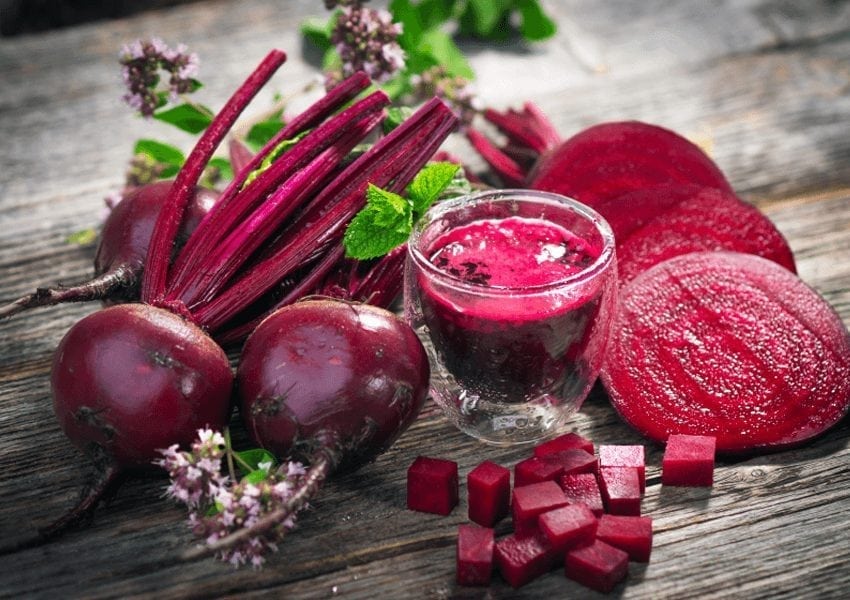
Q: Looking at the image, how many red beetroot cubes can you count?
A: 15